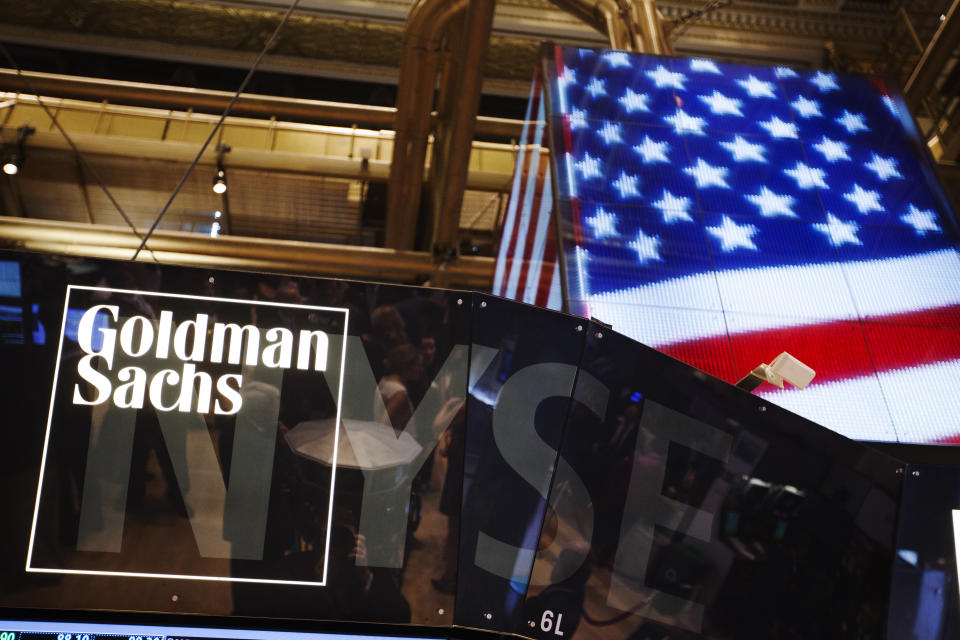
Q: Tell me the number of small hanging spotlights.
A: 2